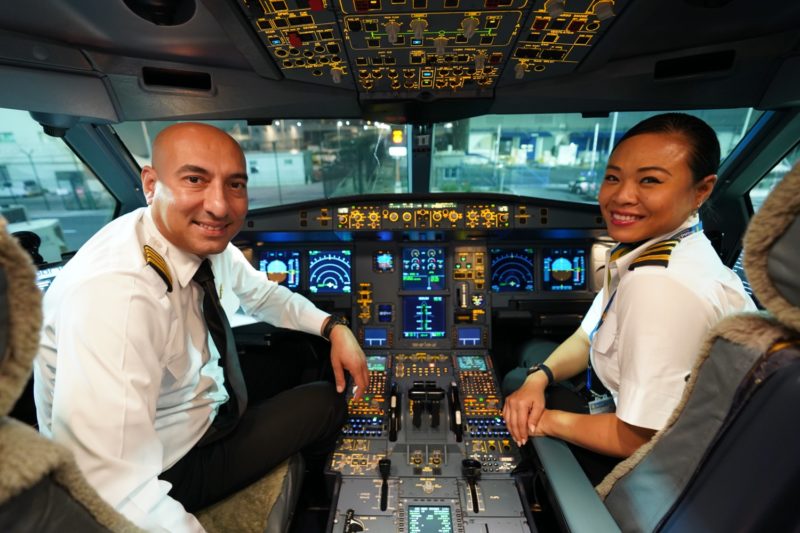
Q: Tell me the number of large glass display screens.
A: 6